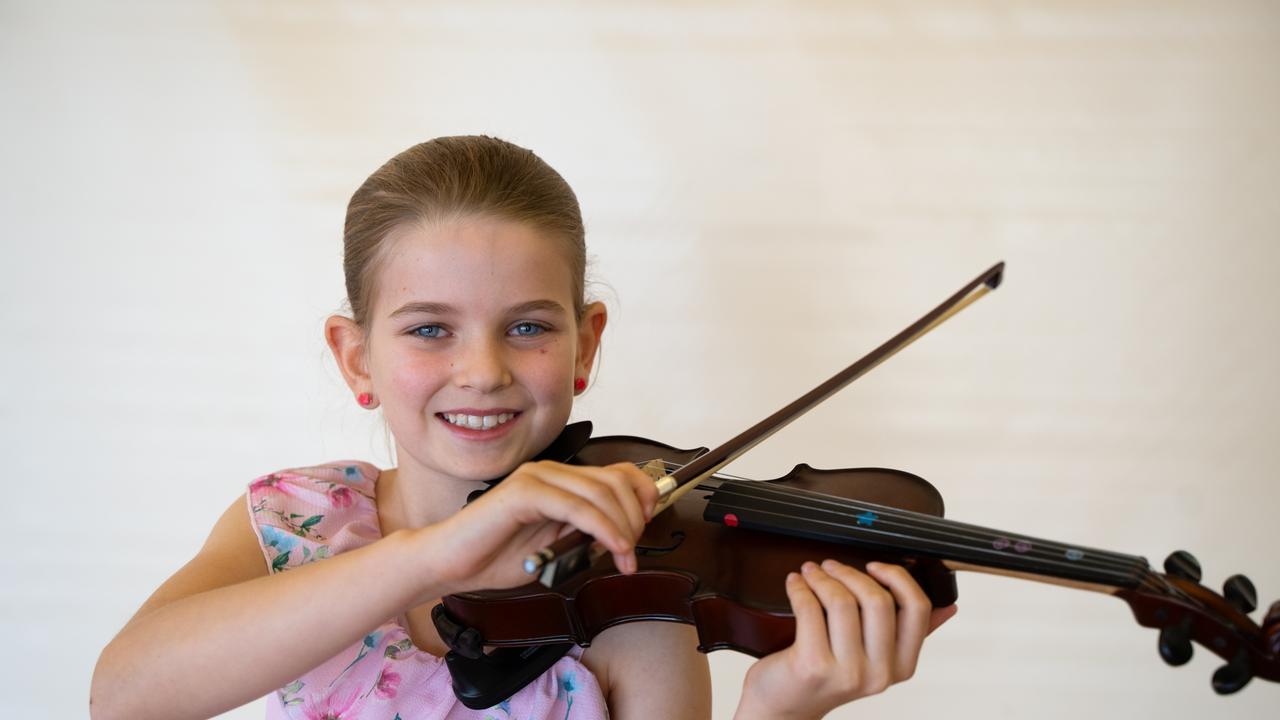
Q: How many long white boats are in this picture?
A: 0